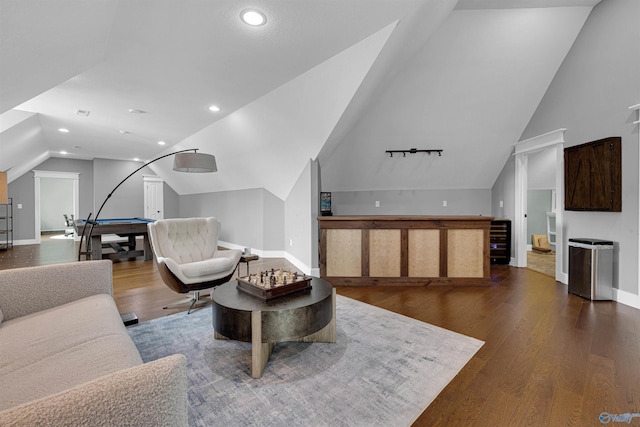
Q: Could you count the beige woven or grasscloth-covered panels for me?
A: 4